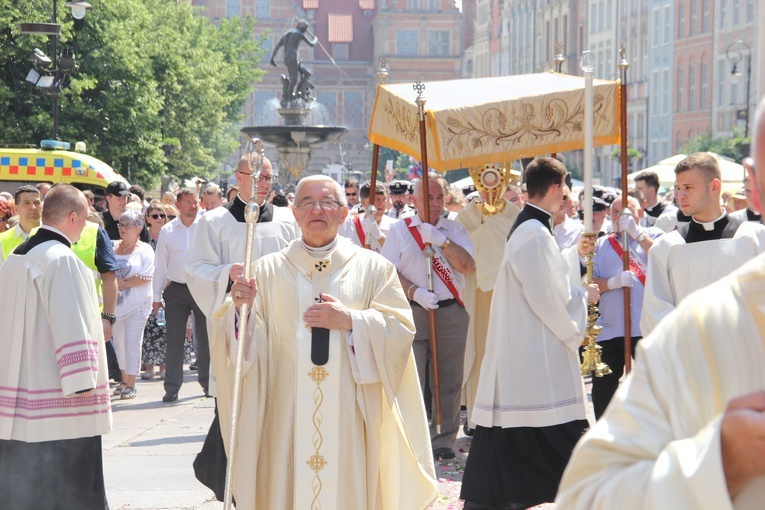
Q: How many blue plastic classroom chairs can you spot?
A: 0